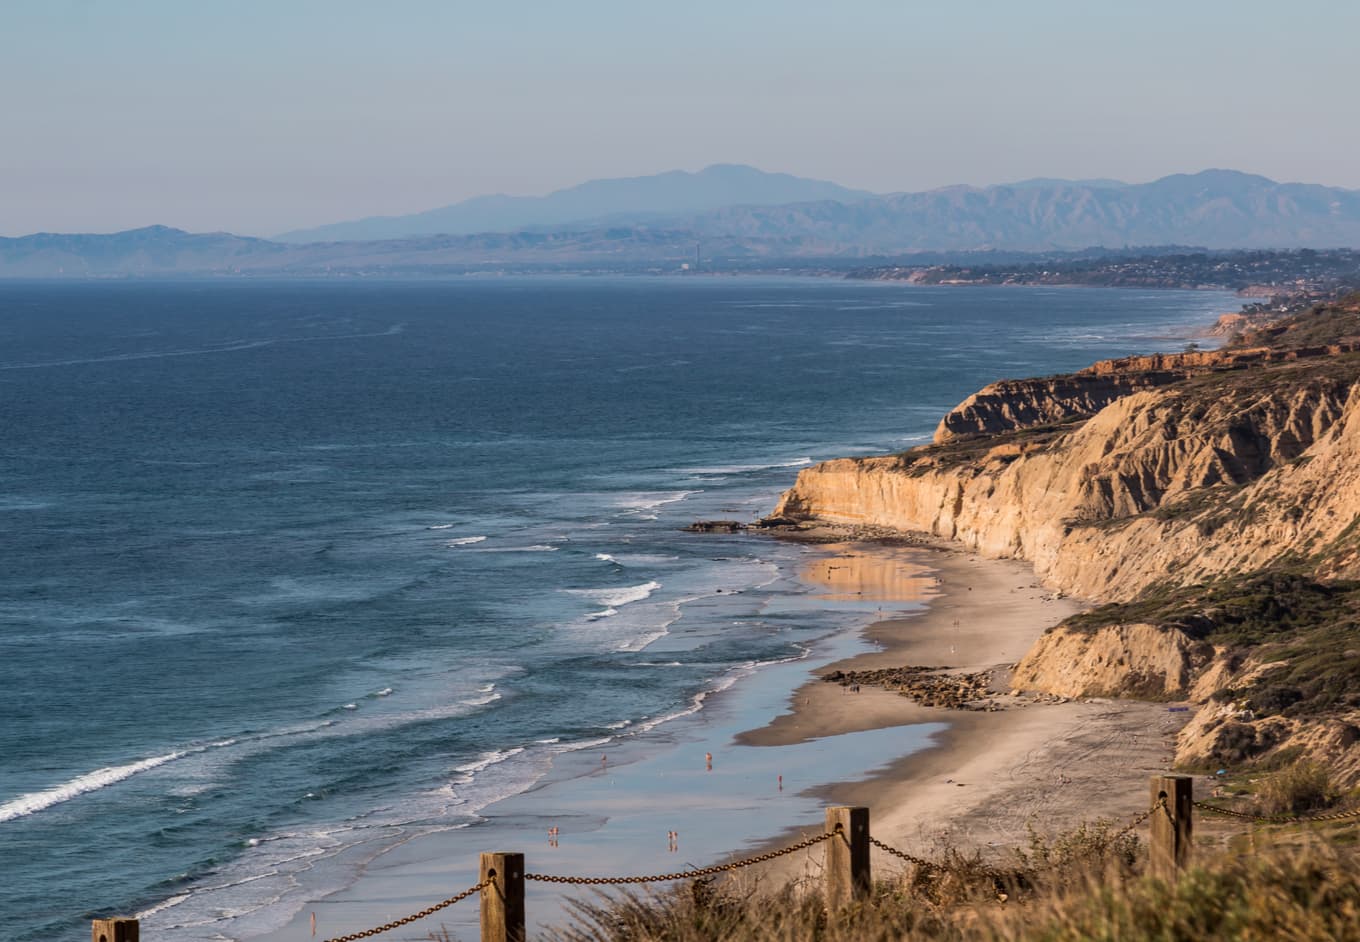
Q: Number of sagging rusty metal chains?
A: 4